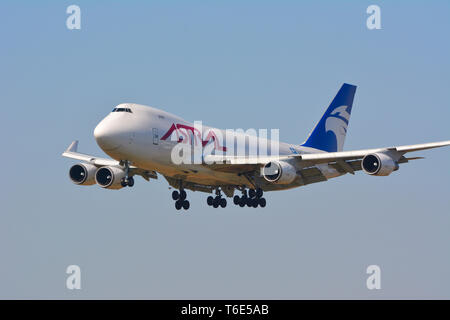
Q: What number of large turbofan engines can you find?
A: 4